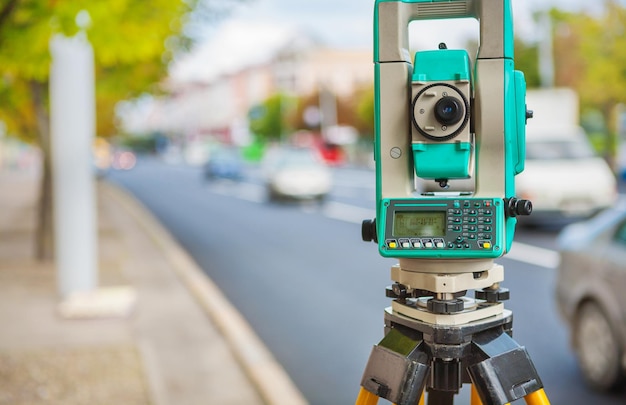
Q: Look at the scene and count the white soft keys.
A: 4